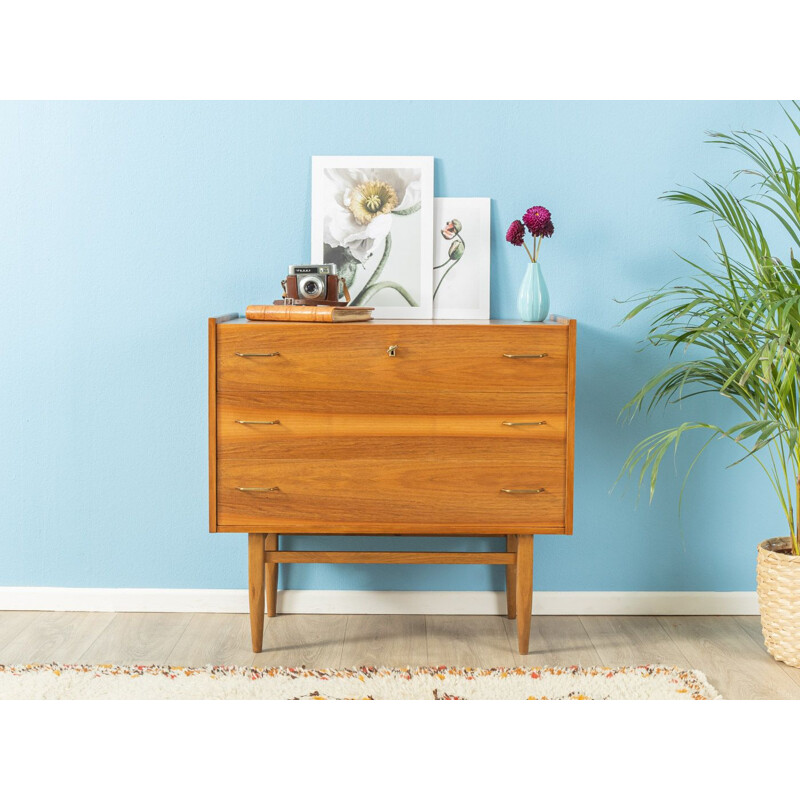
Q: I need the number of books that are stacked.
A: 1